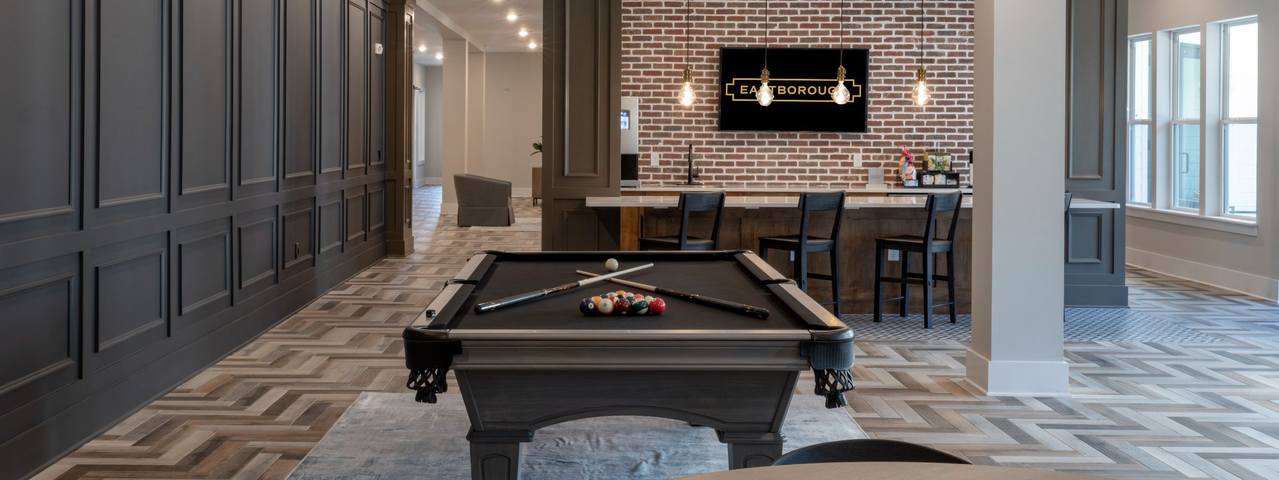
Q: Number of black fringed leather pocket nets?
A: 2